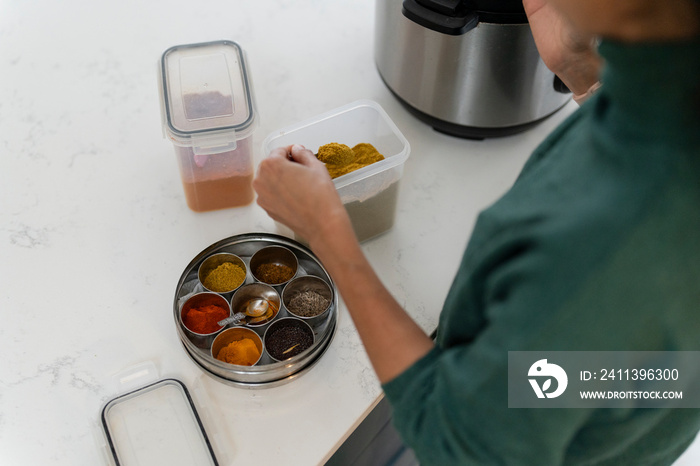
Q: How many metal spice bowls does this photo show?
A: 7